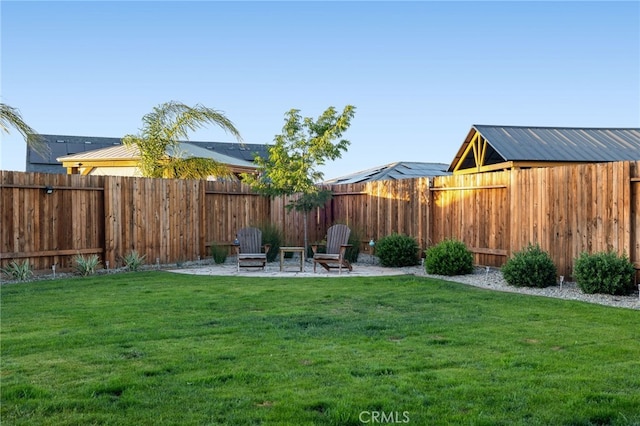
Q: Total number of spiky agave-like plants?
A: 3